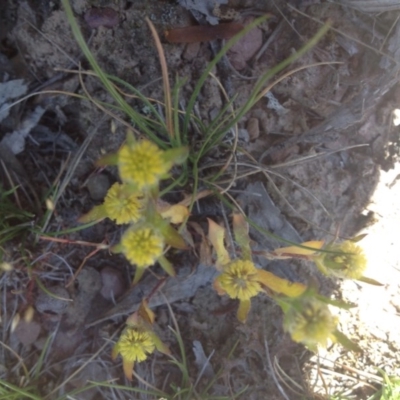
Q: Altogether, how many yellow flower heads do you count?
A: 7